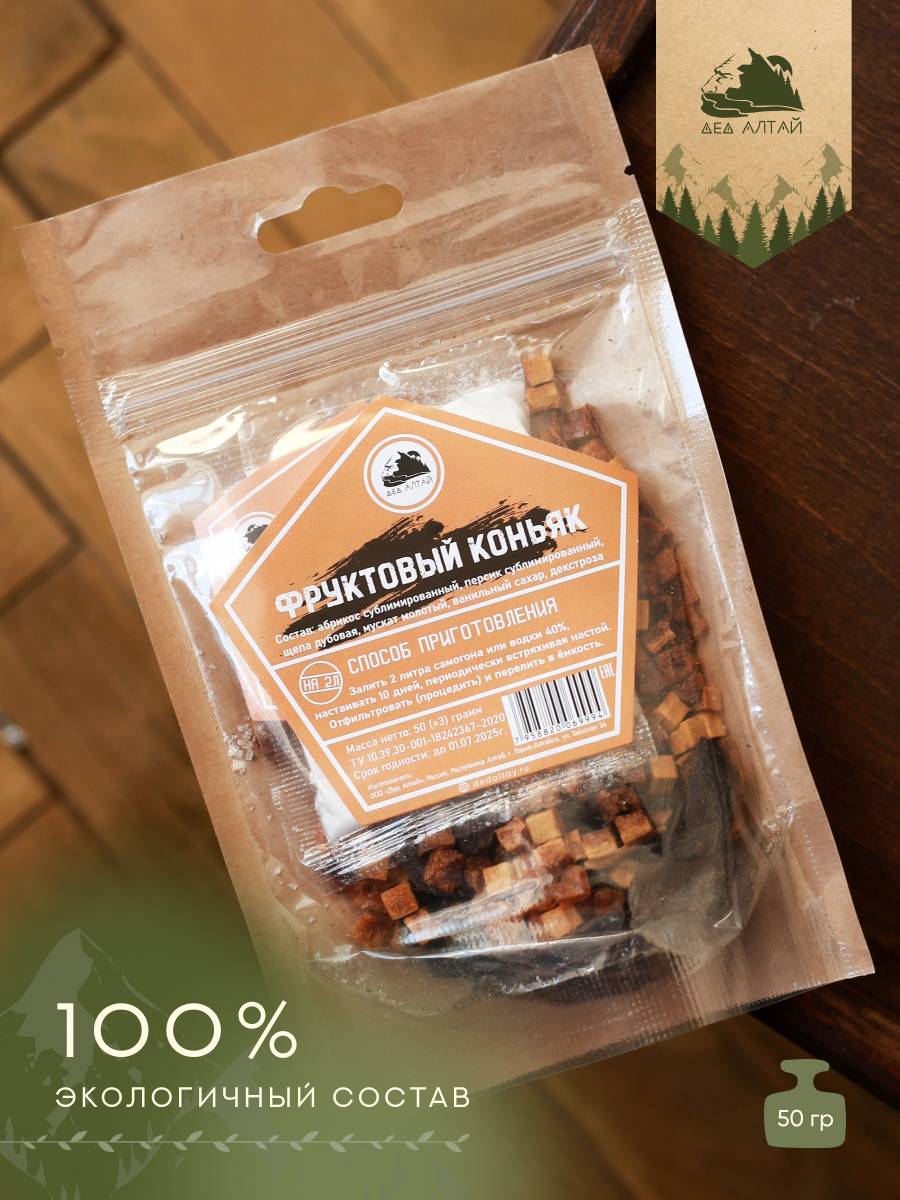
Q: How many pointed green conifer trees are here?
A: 9